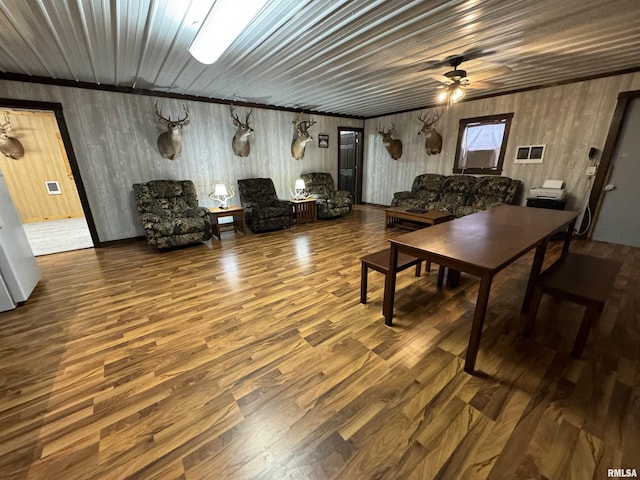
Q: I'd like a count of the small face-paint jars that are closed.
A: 0